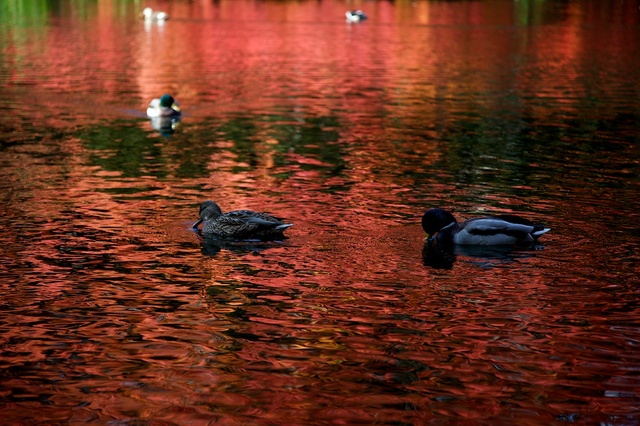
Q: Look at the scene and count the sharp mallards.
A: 2